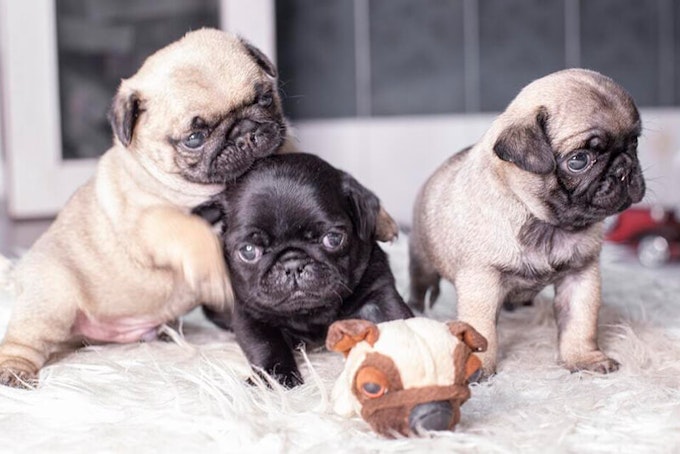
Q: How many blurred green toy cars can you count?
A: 0